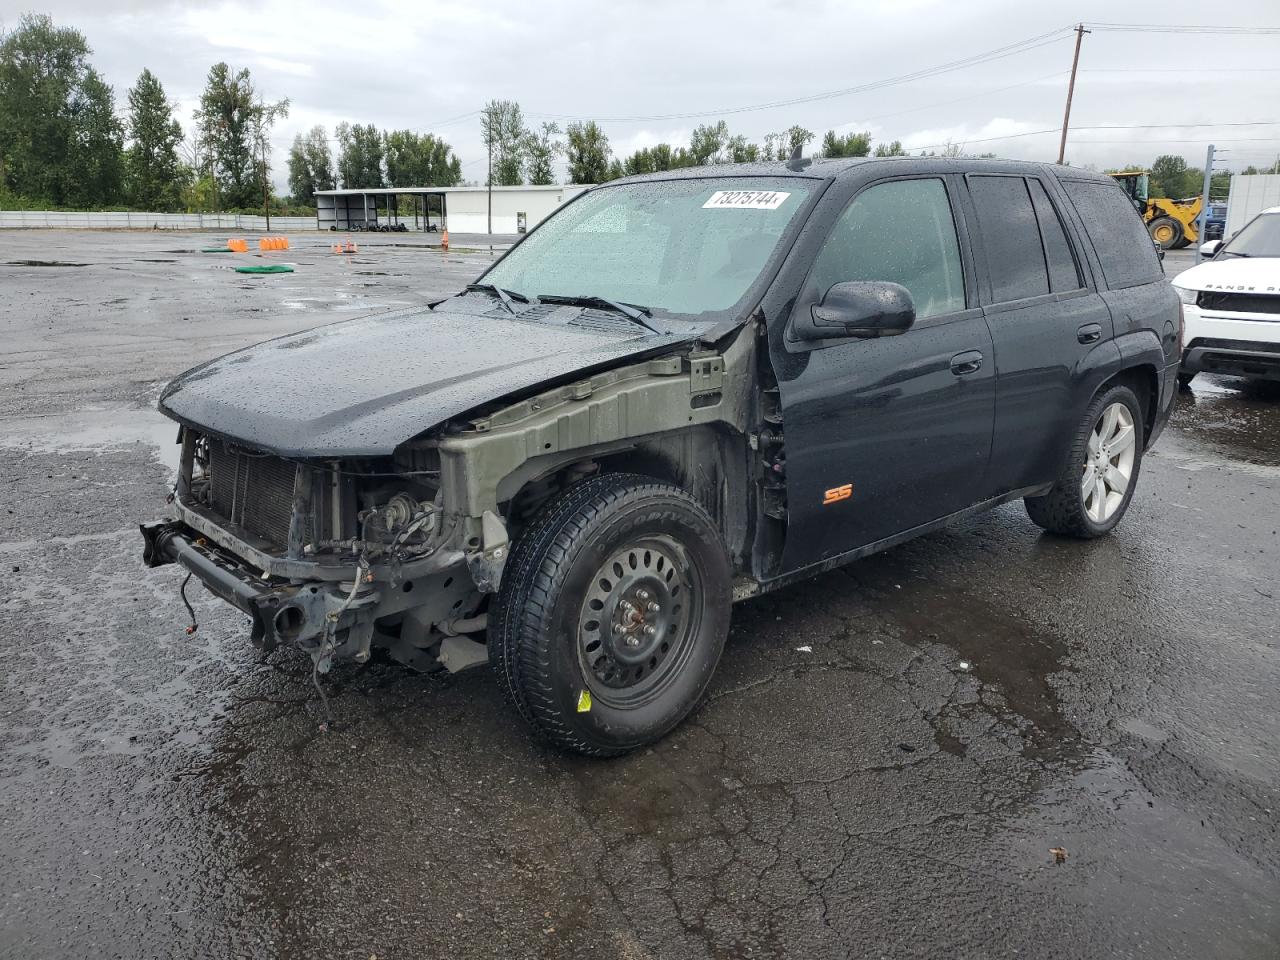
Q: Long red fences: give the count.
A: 0